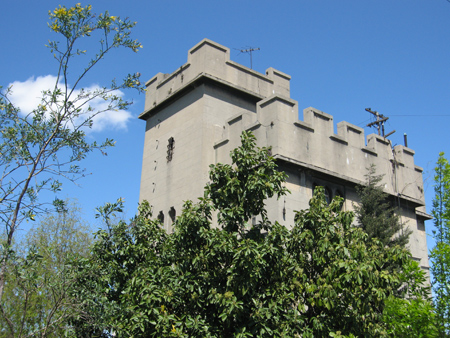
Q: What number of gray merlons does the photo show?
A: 9